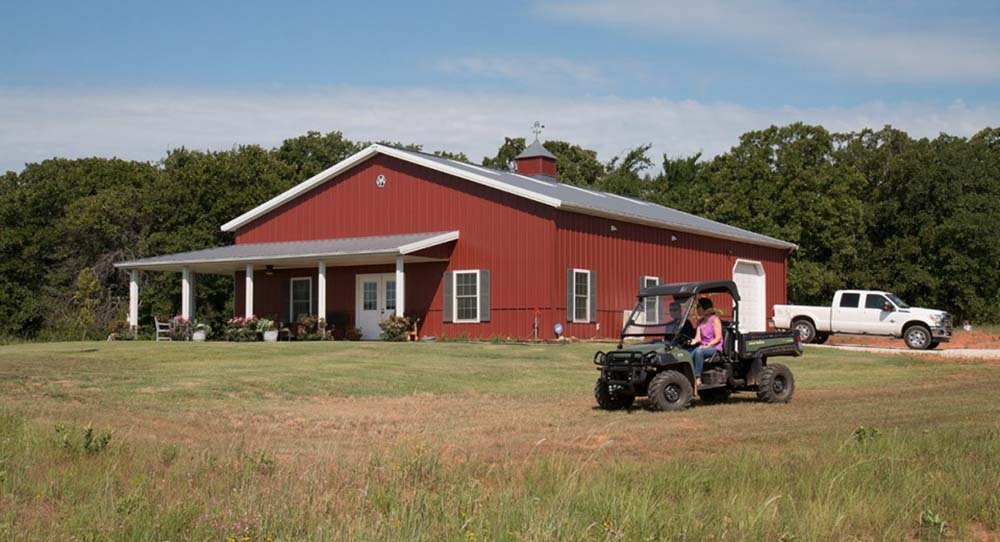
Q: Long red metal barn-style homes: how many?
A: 1